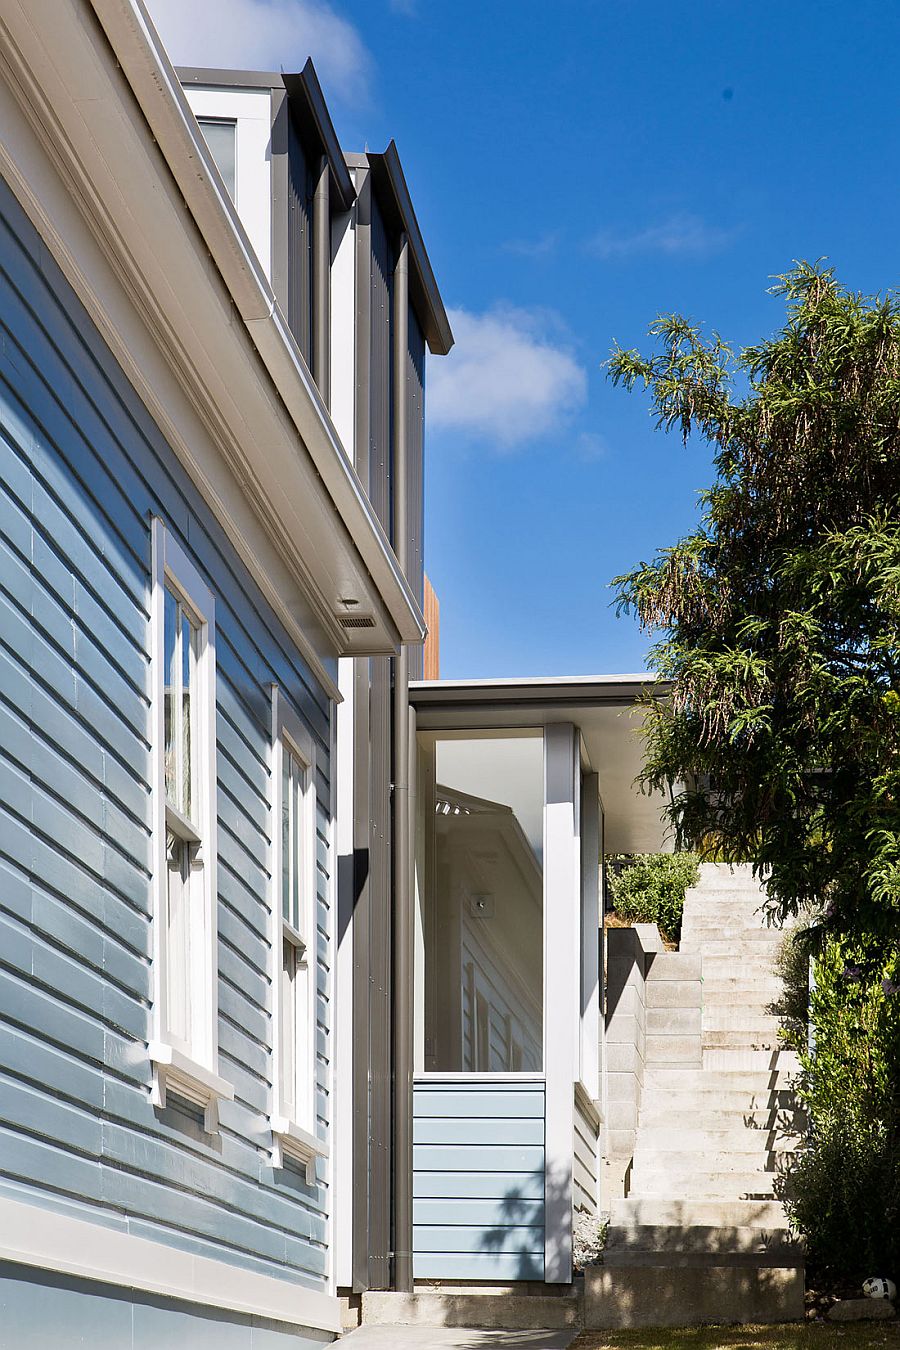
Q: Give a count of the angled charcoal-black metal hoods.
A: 2